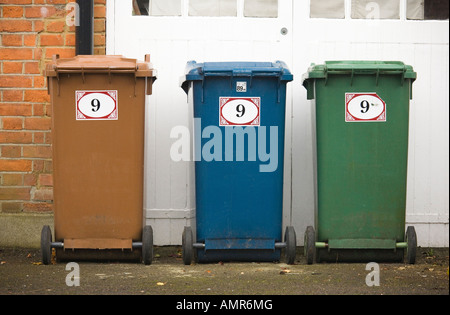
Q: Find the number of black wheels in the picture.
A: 6